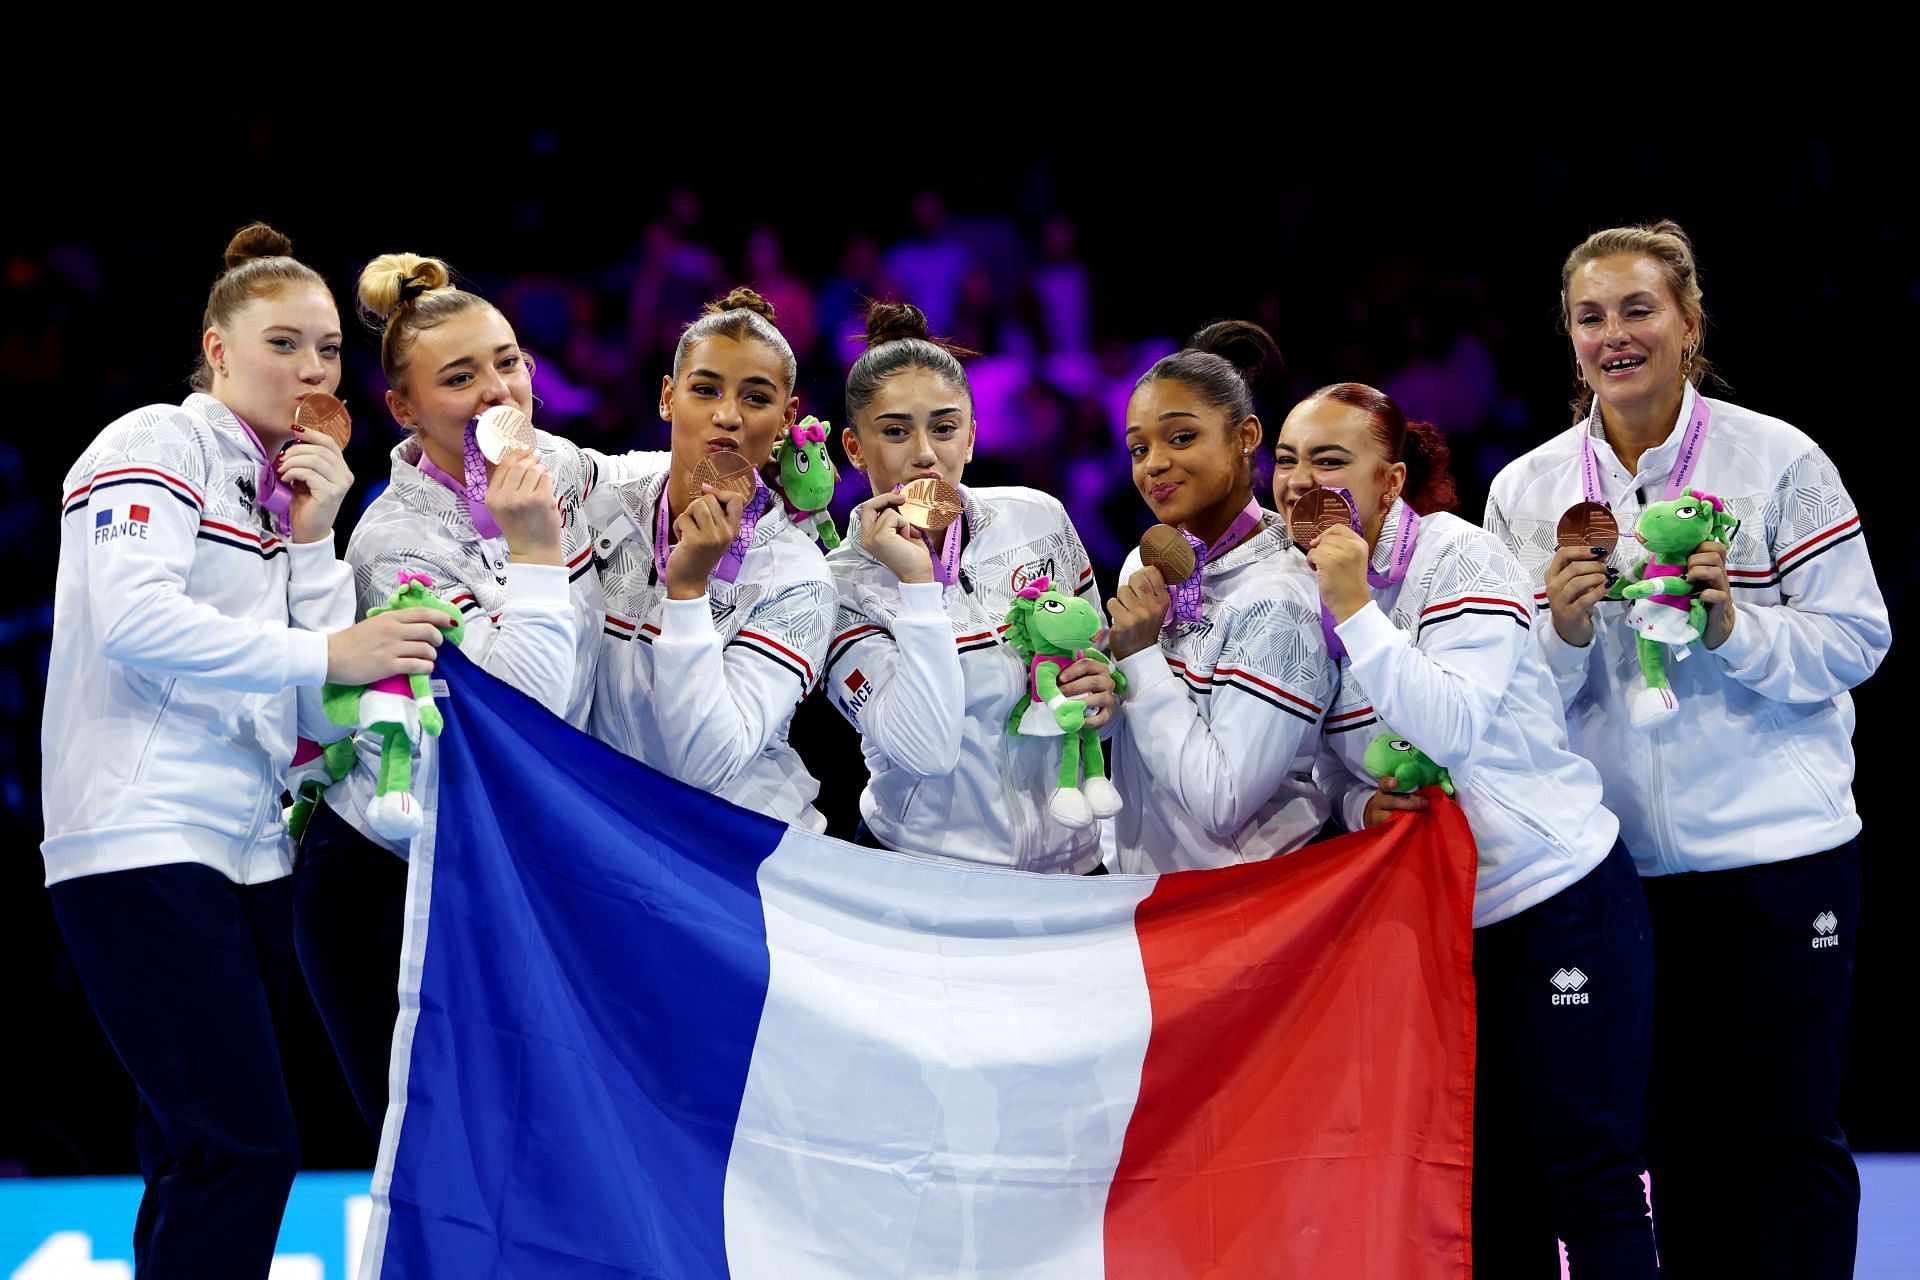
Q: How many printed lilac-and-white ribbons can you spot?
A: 7